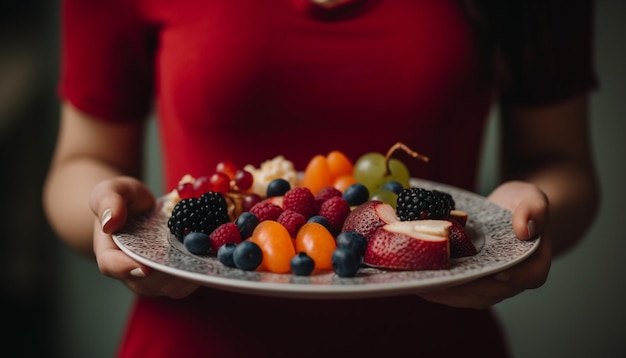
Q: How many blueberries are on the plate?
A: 11